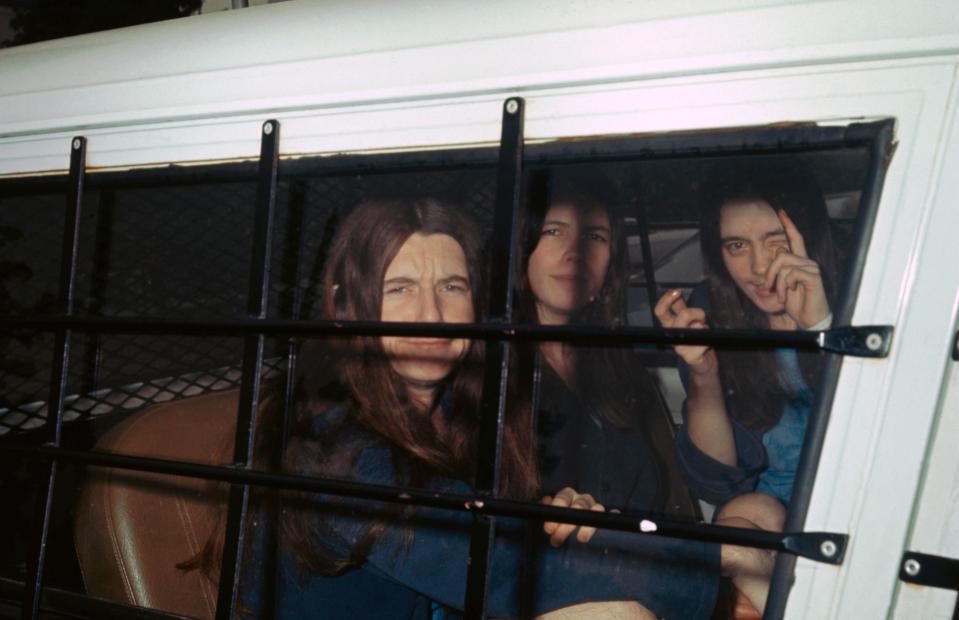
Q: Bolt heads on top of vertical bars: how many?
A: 3